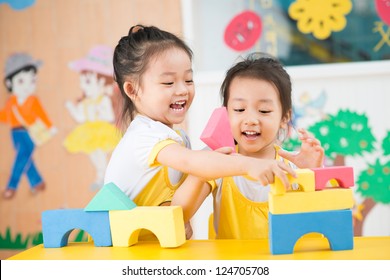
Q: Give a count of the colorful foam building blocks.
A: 8